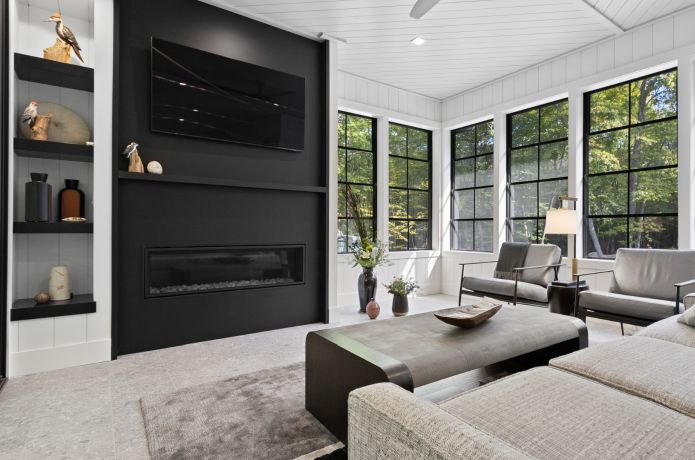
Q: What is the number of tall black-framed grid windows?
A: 5